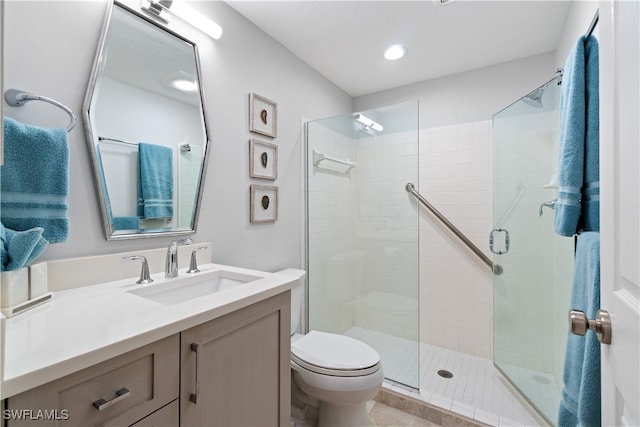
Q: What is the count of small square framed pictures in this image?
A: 3